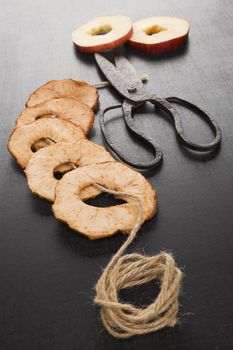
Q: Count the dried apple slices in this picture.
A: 5